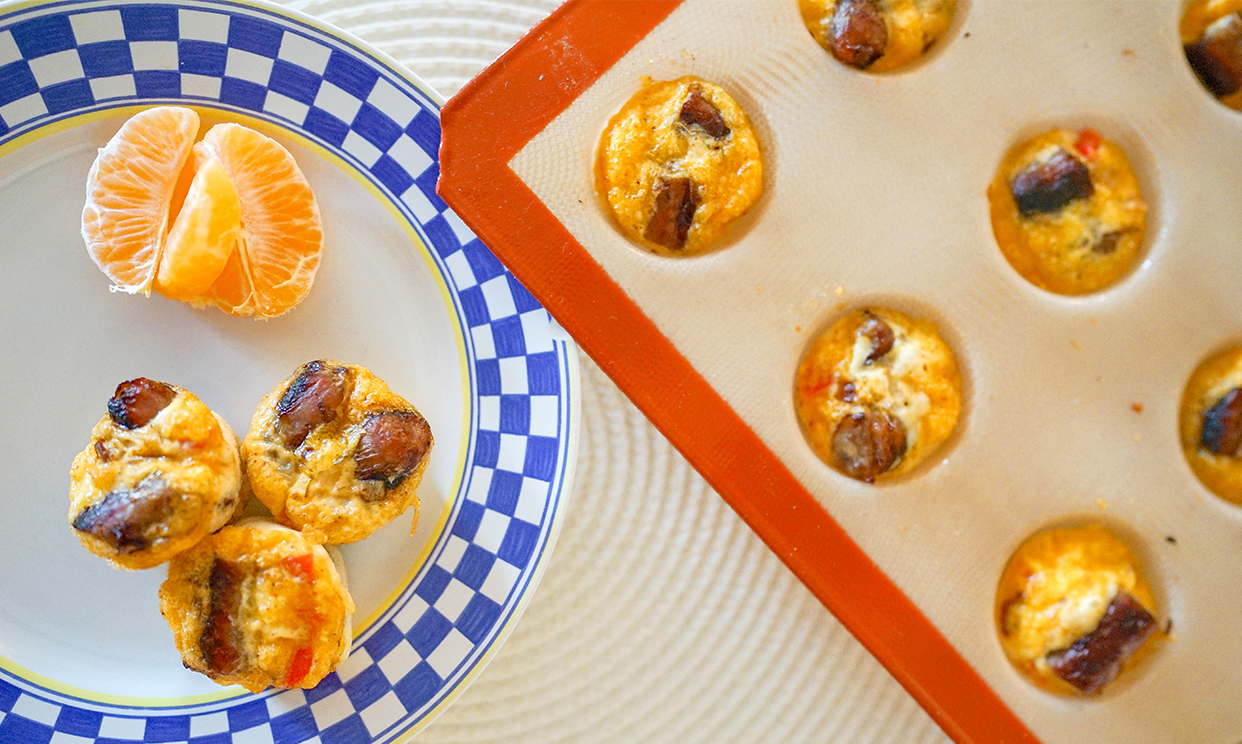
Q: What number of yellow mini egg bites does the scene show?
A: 10